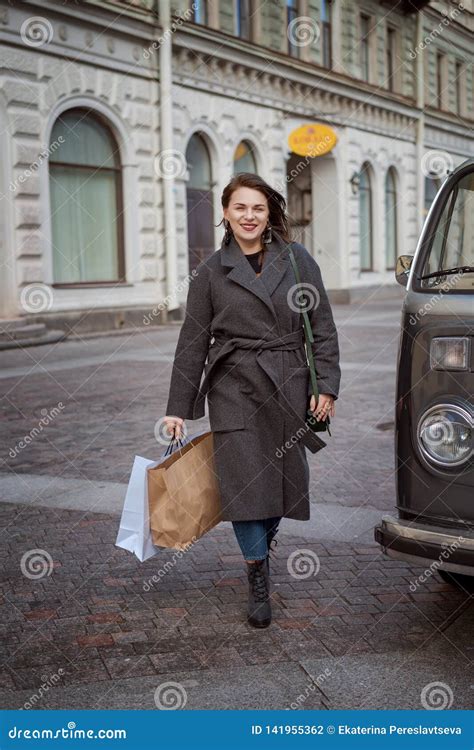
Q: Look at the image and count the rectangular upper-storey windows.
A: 8